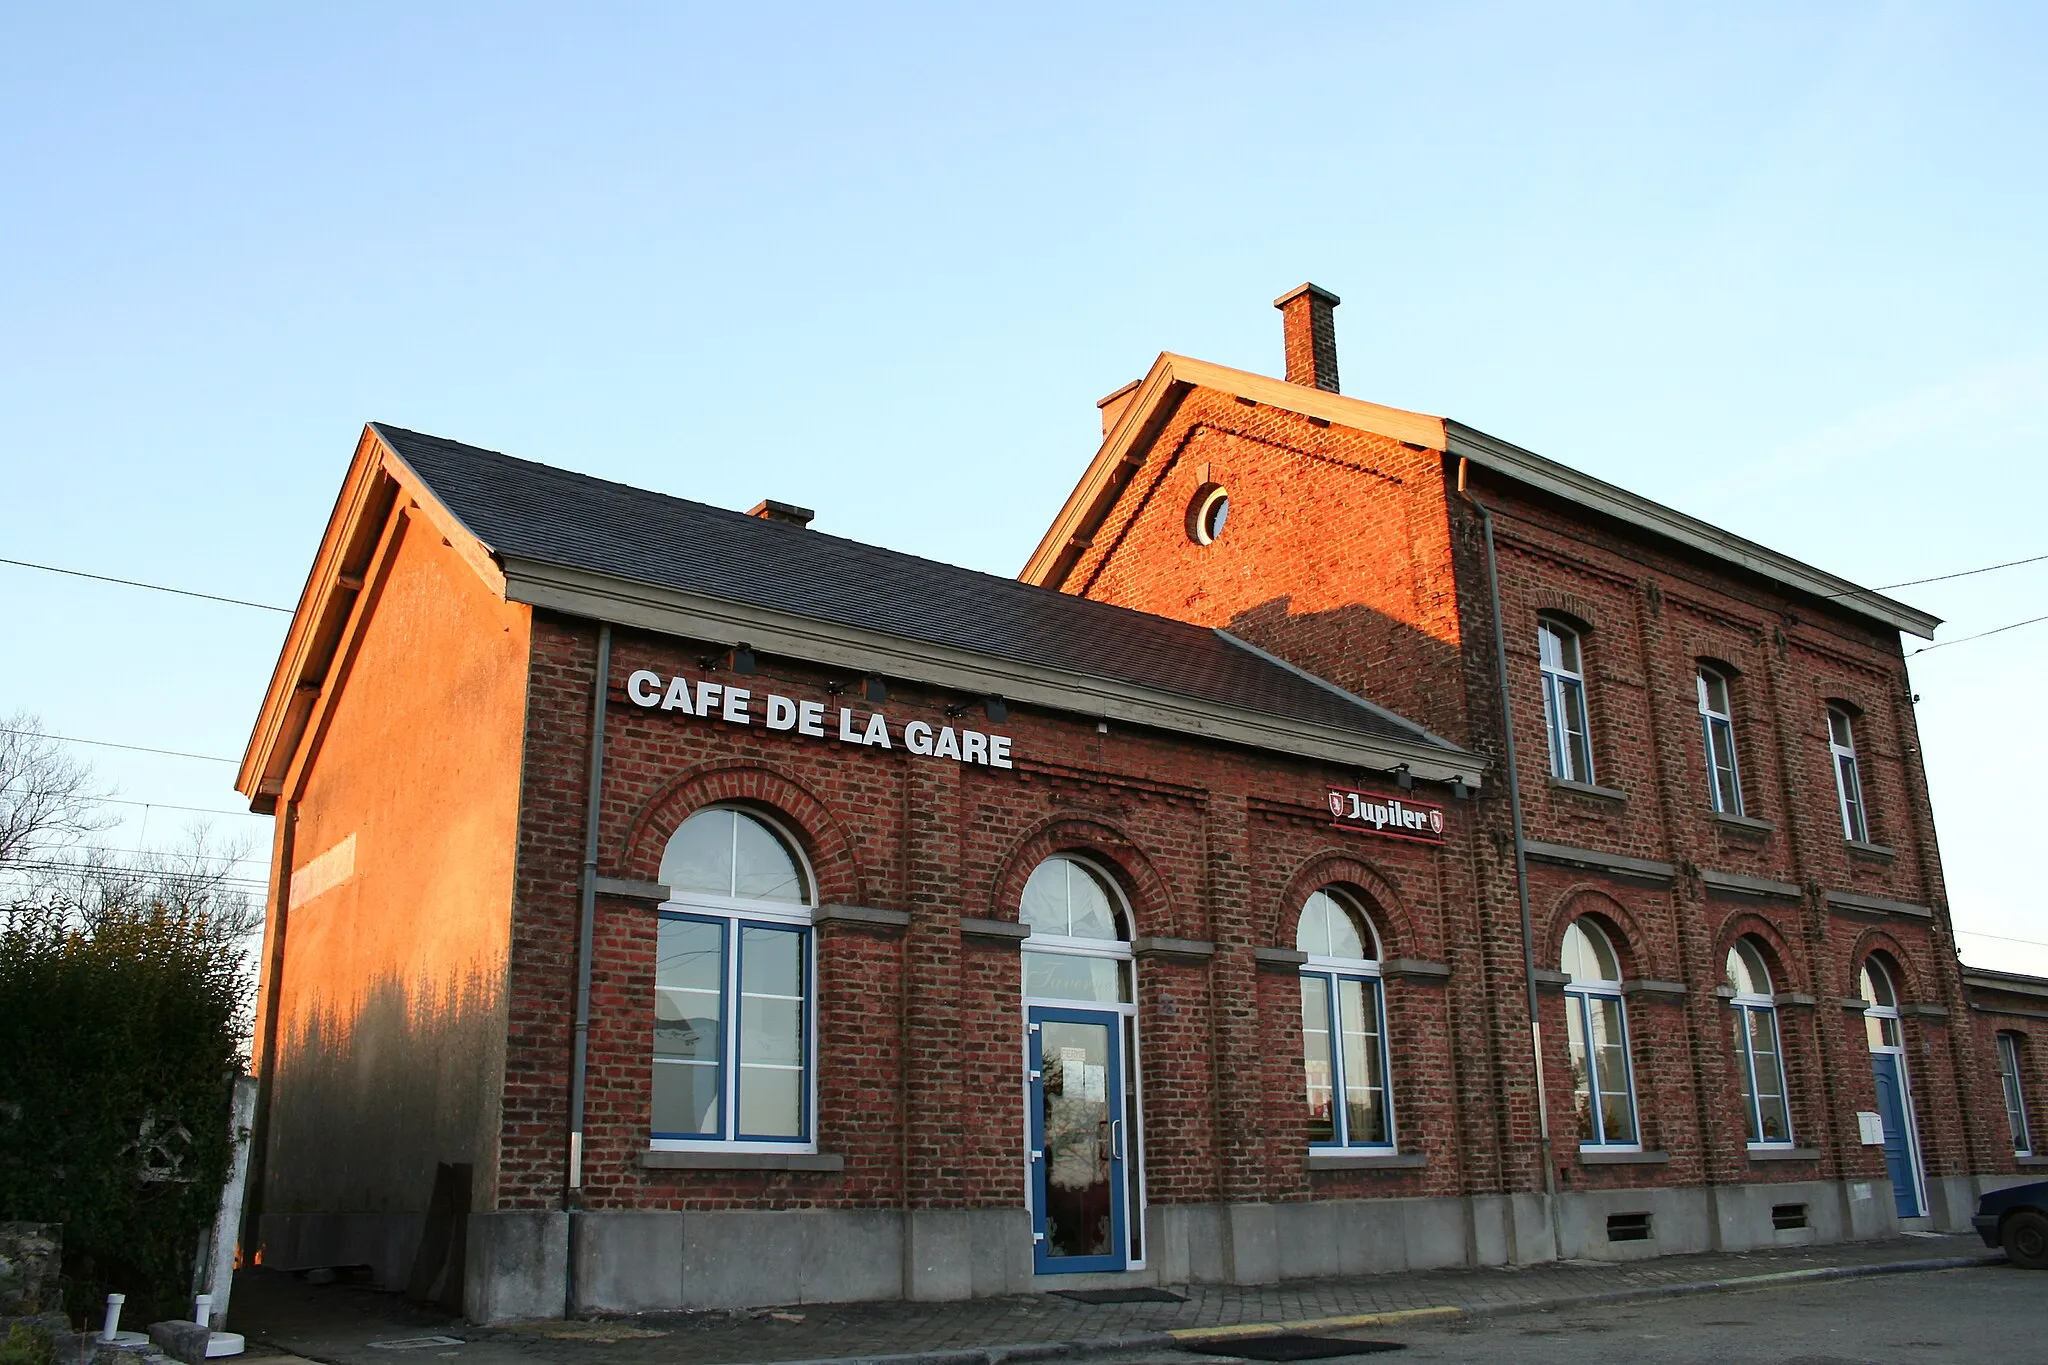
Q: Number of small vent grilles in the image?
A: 2